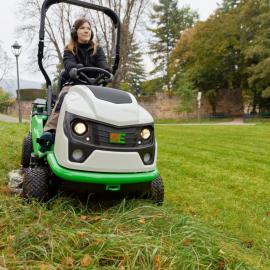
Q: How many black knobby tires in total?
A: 3